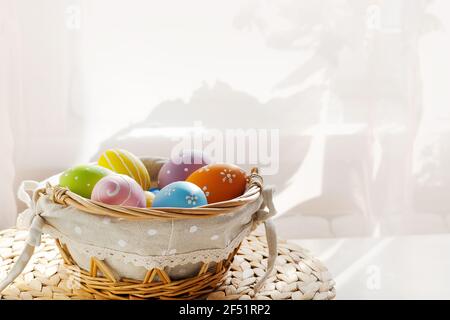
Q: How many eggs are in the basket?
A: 8